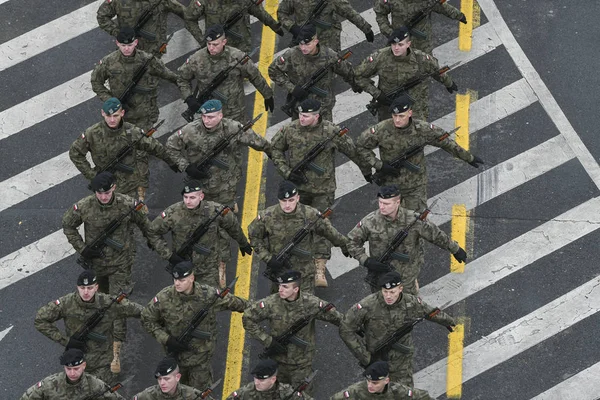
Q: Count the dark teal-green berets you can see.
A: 2